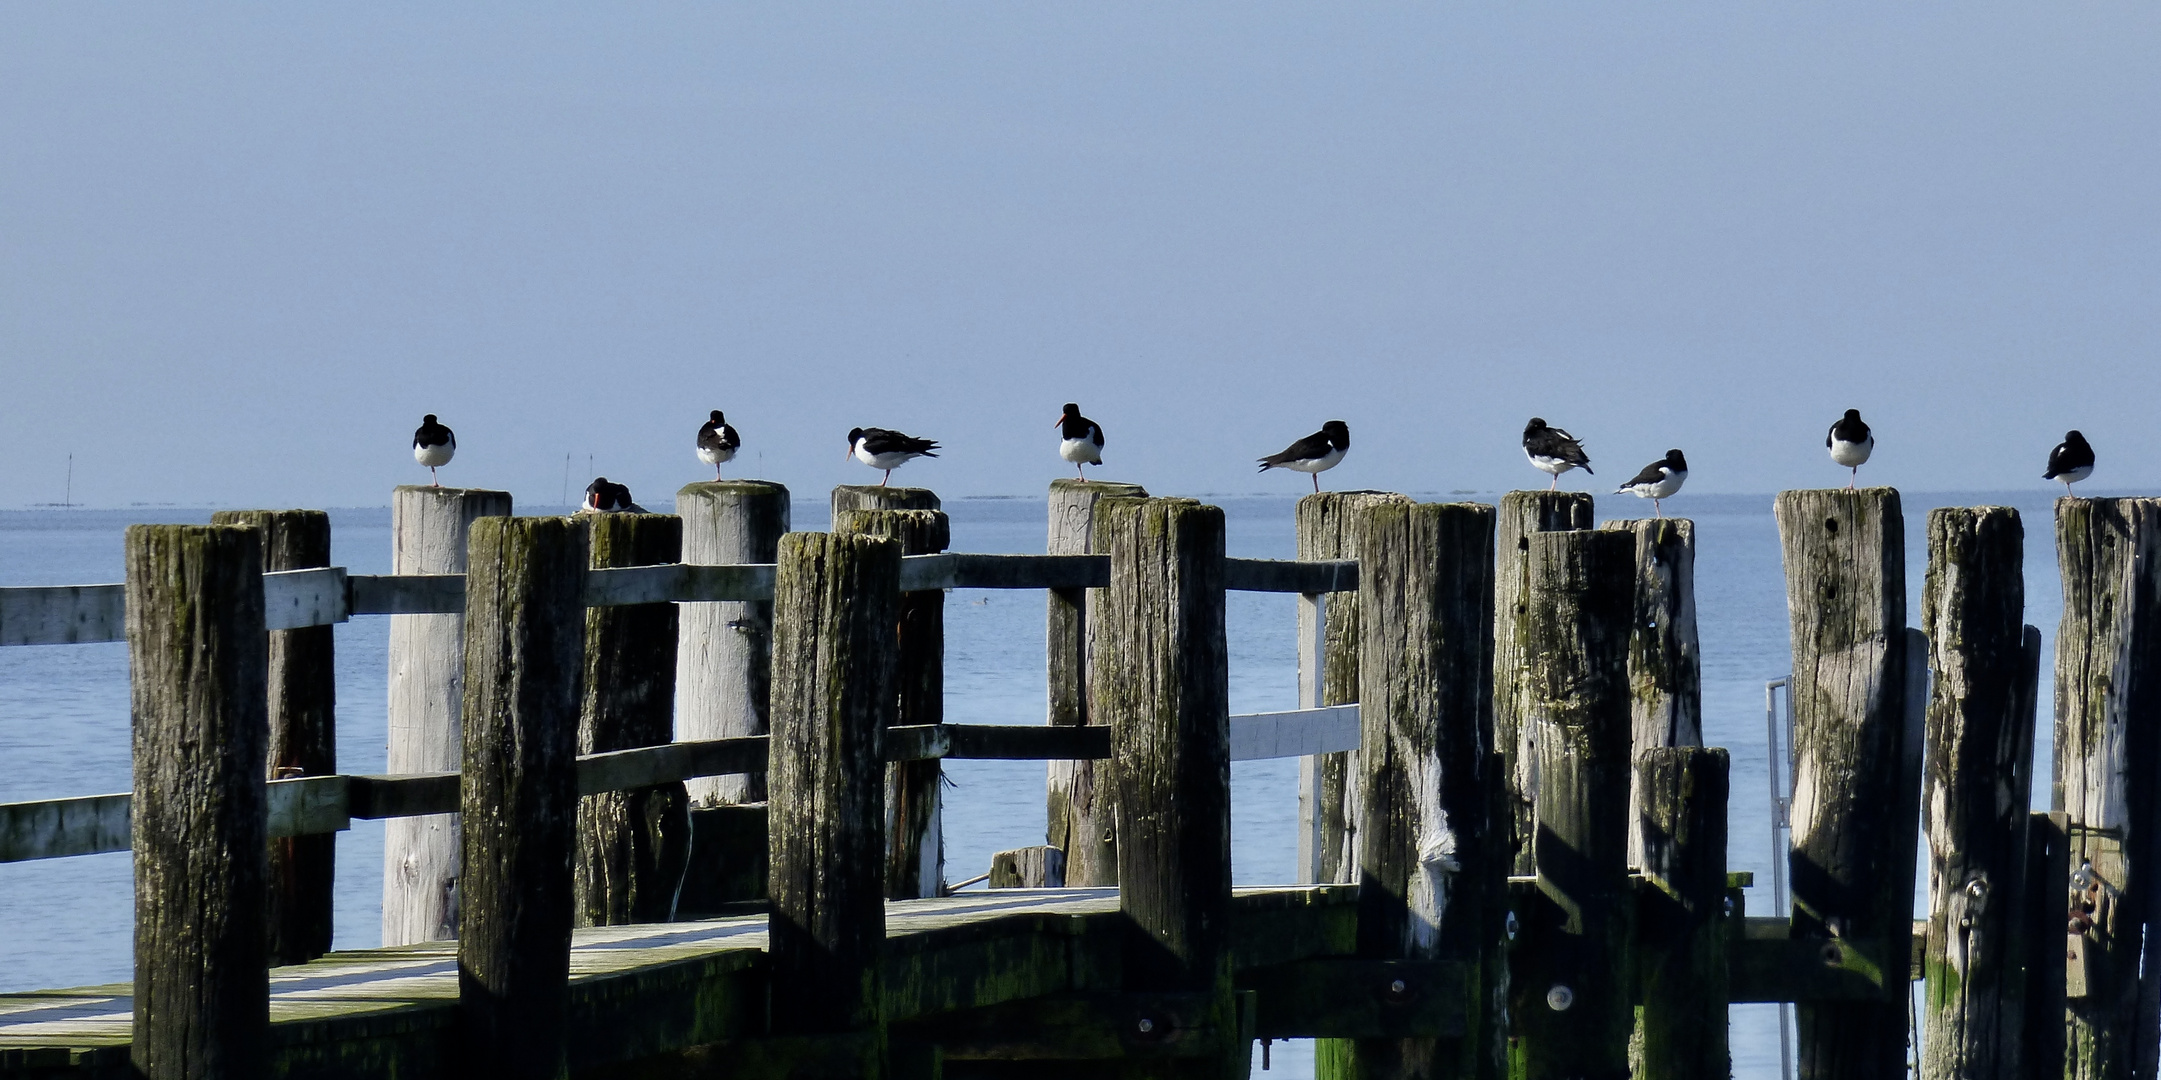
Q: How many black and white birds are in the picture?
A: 10